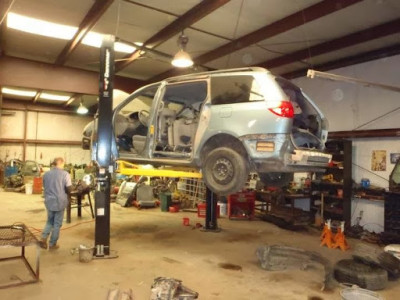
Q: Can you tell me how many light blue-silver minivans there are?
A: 1